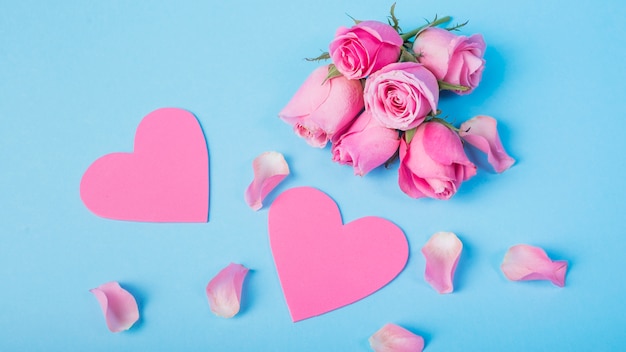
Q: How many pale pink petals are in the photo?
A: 7